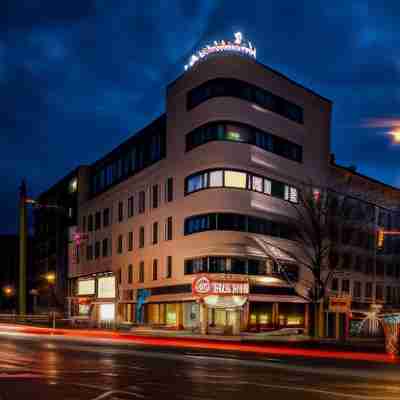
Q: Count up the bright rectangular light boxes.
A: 3